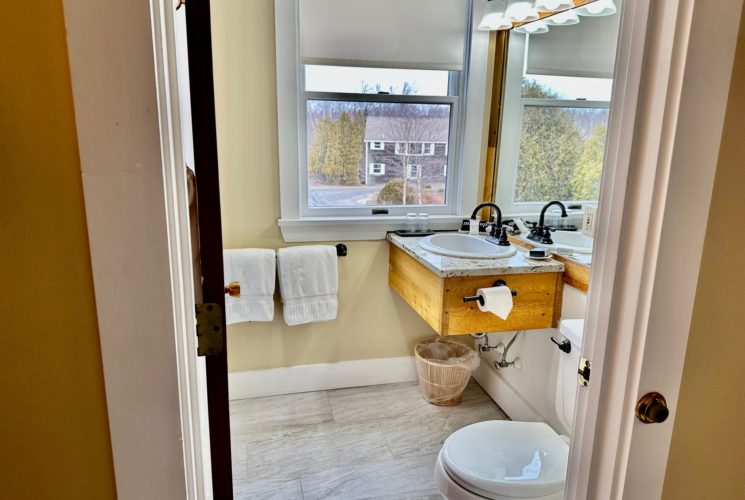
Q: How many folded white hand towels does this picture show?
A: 2